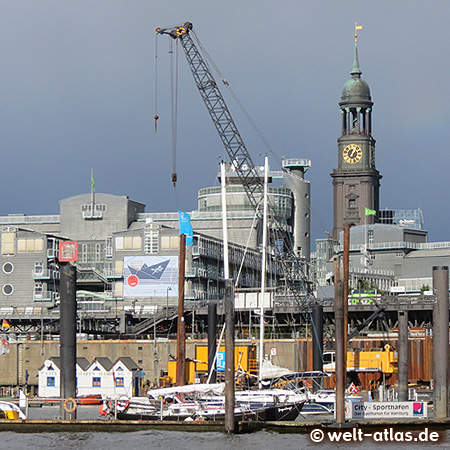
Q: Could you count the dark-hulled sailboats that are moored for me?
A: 2